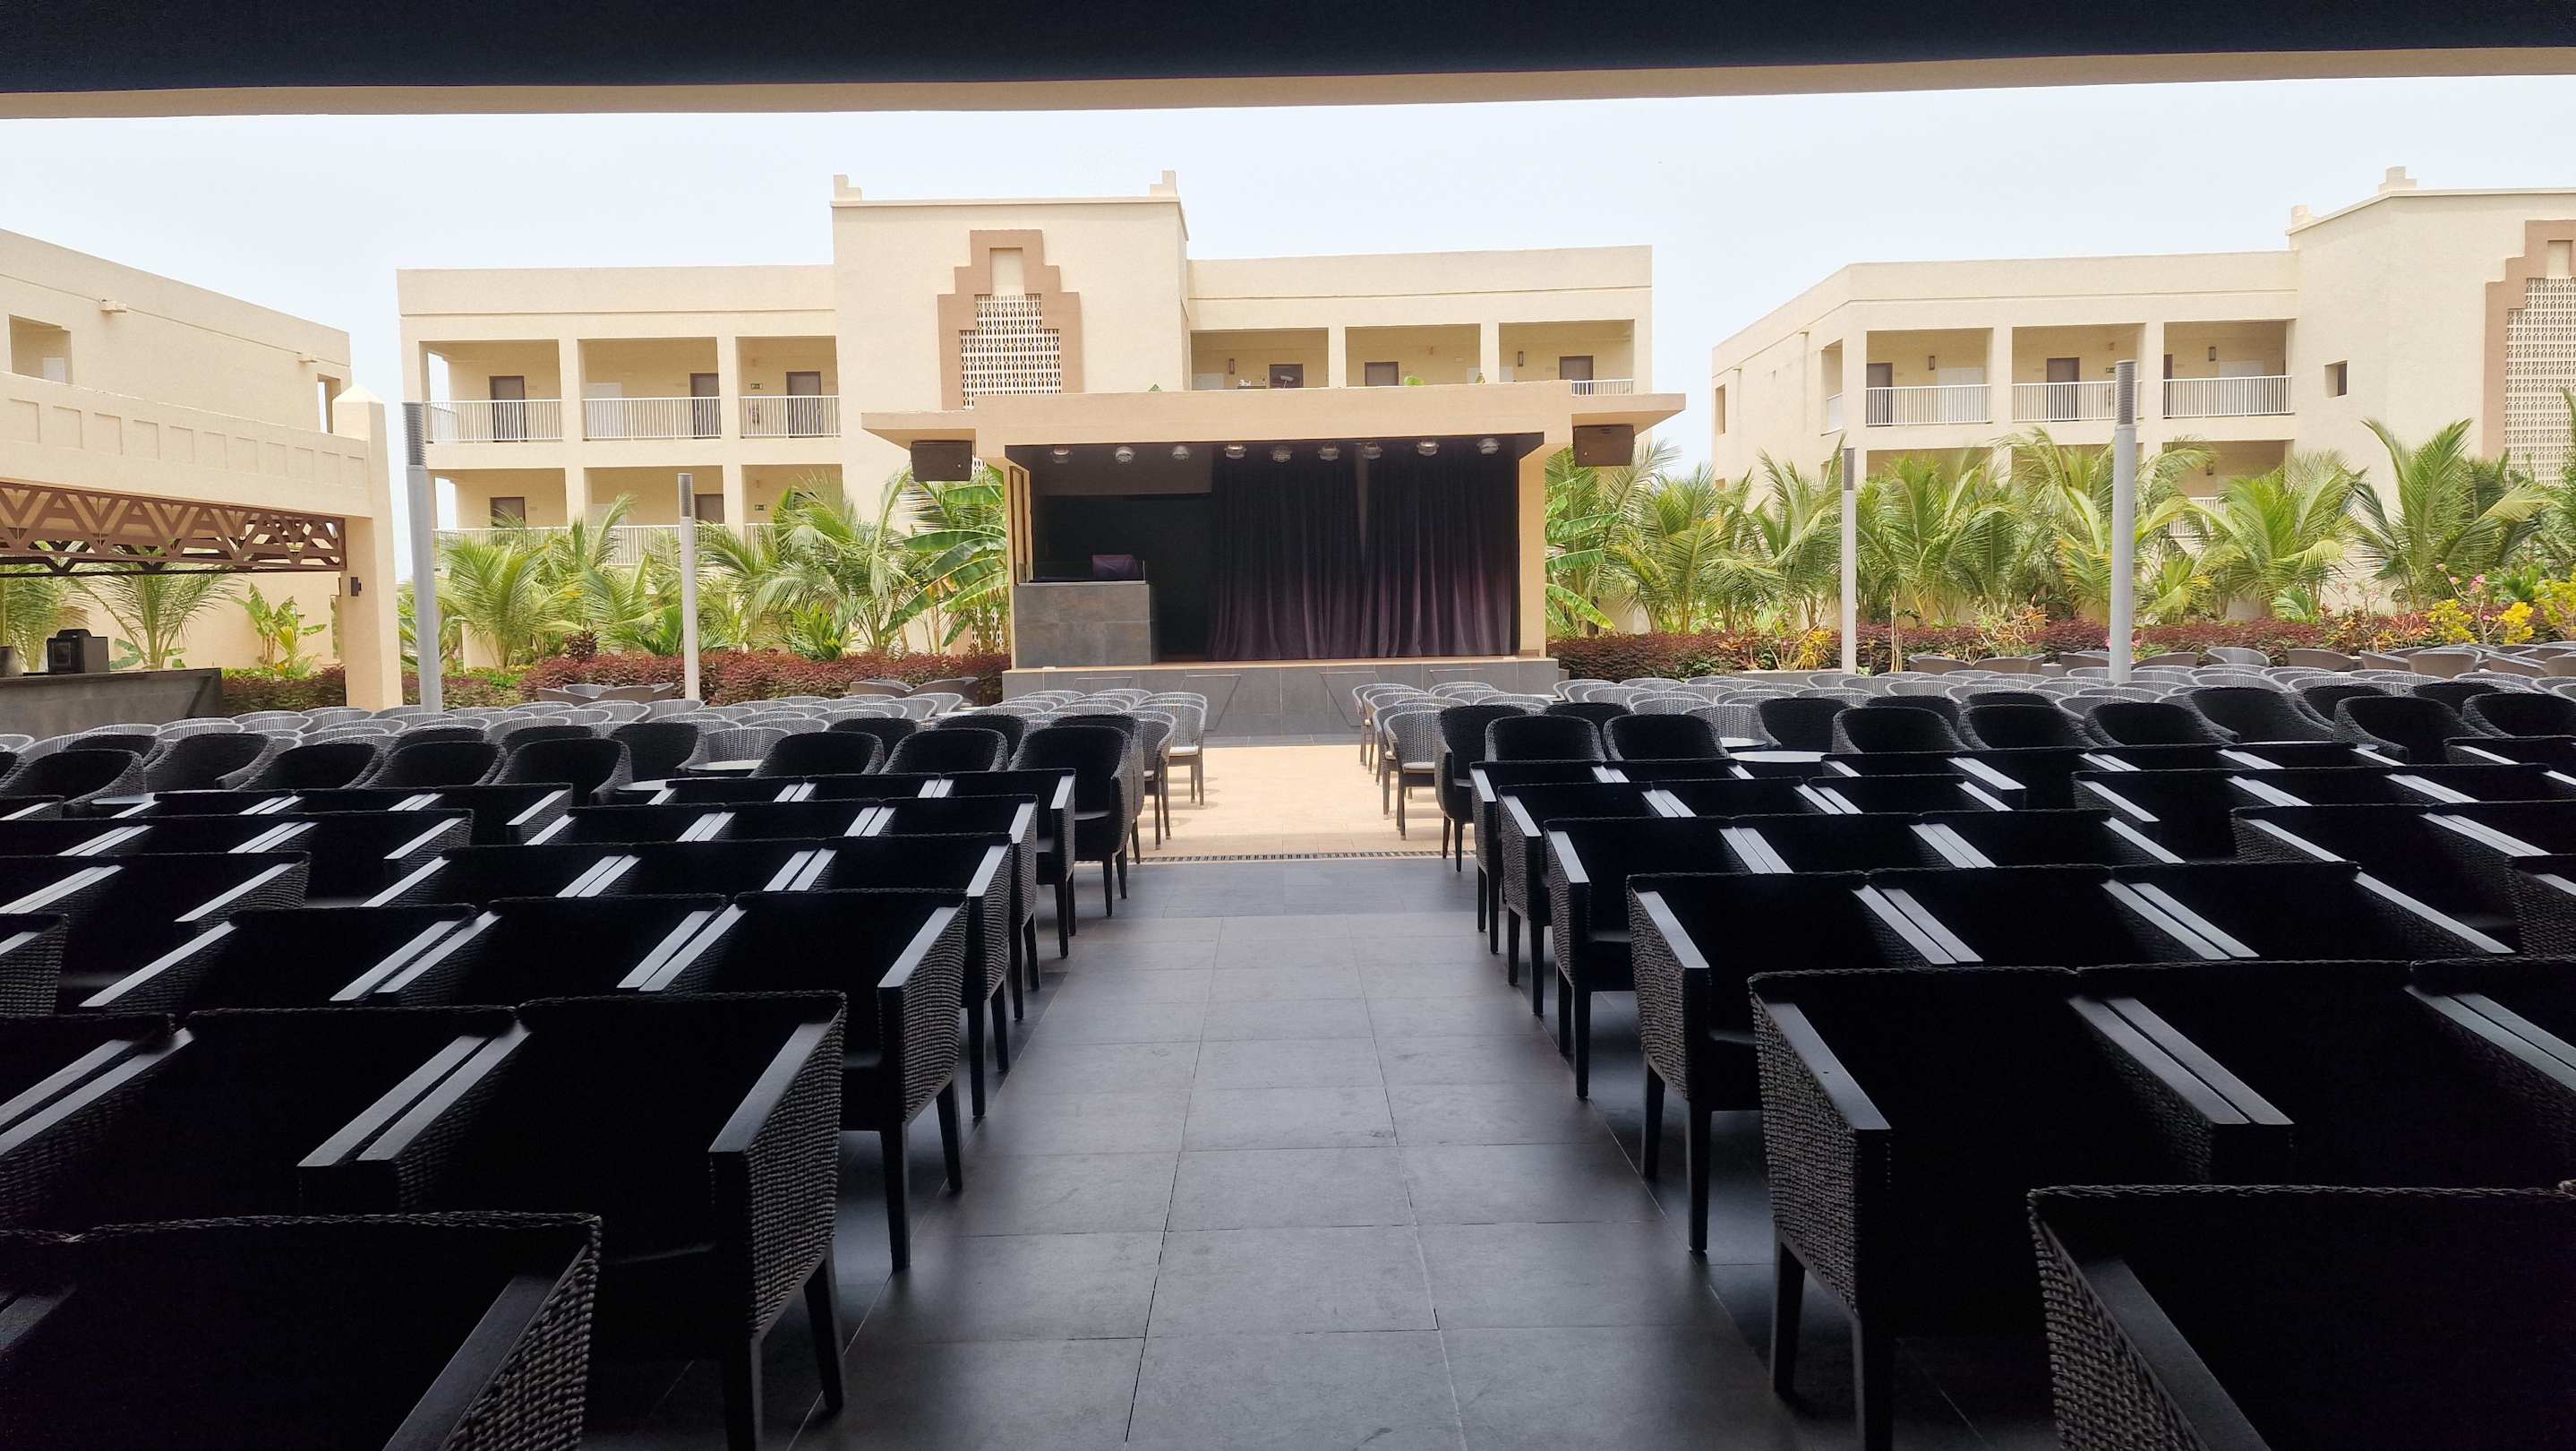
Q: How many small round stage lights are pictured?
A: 9